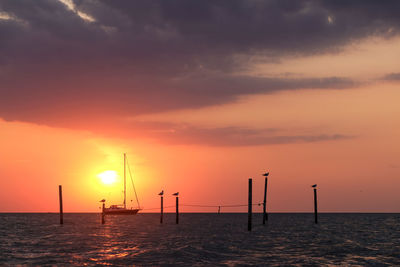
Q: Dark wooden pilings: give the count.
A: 7